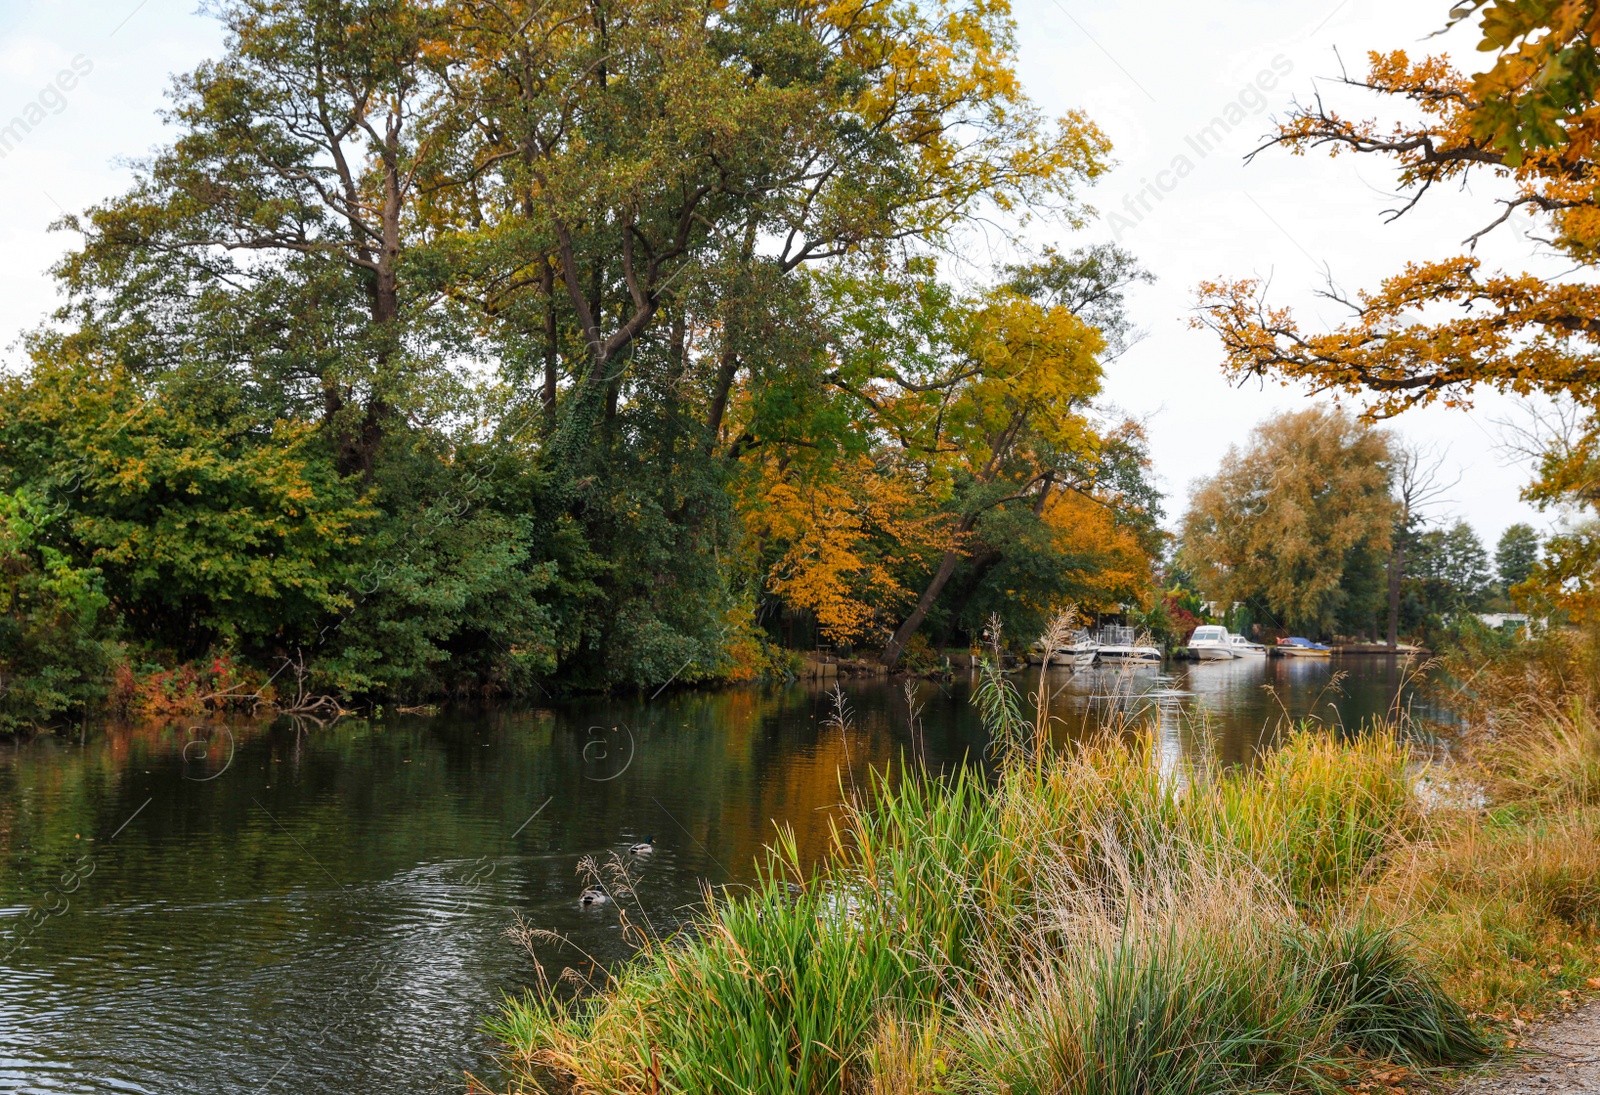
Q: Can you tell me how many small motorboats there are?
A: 5